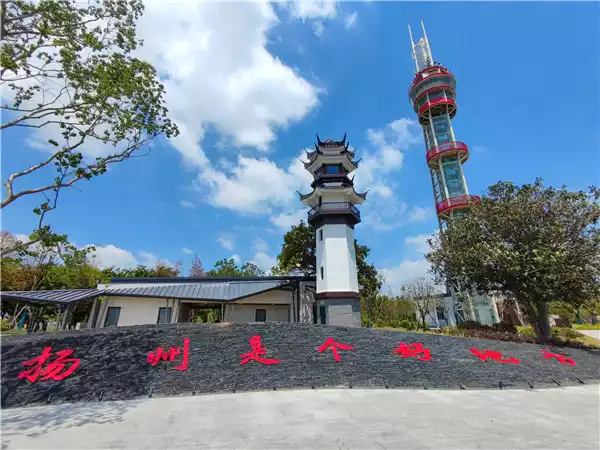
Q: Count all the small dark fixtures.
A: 15